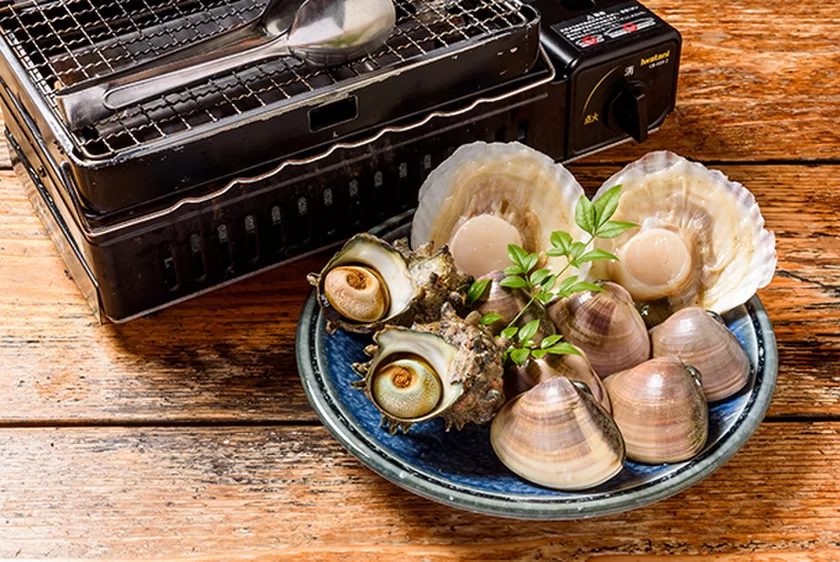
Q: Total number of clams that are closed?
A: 6